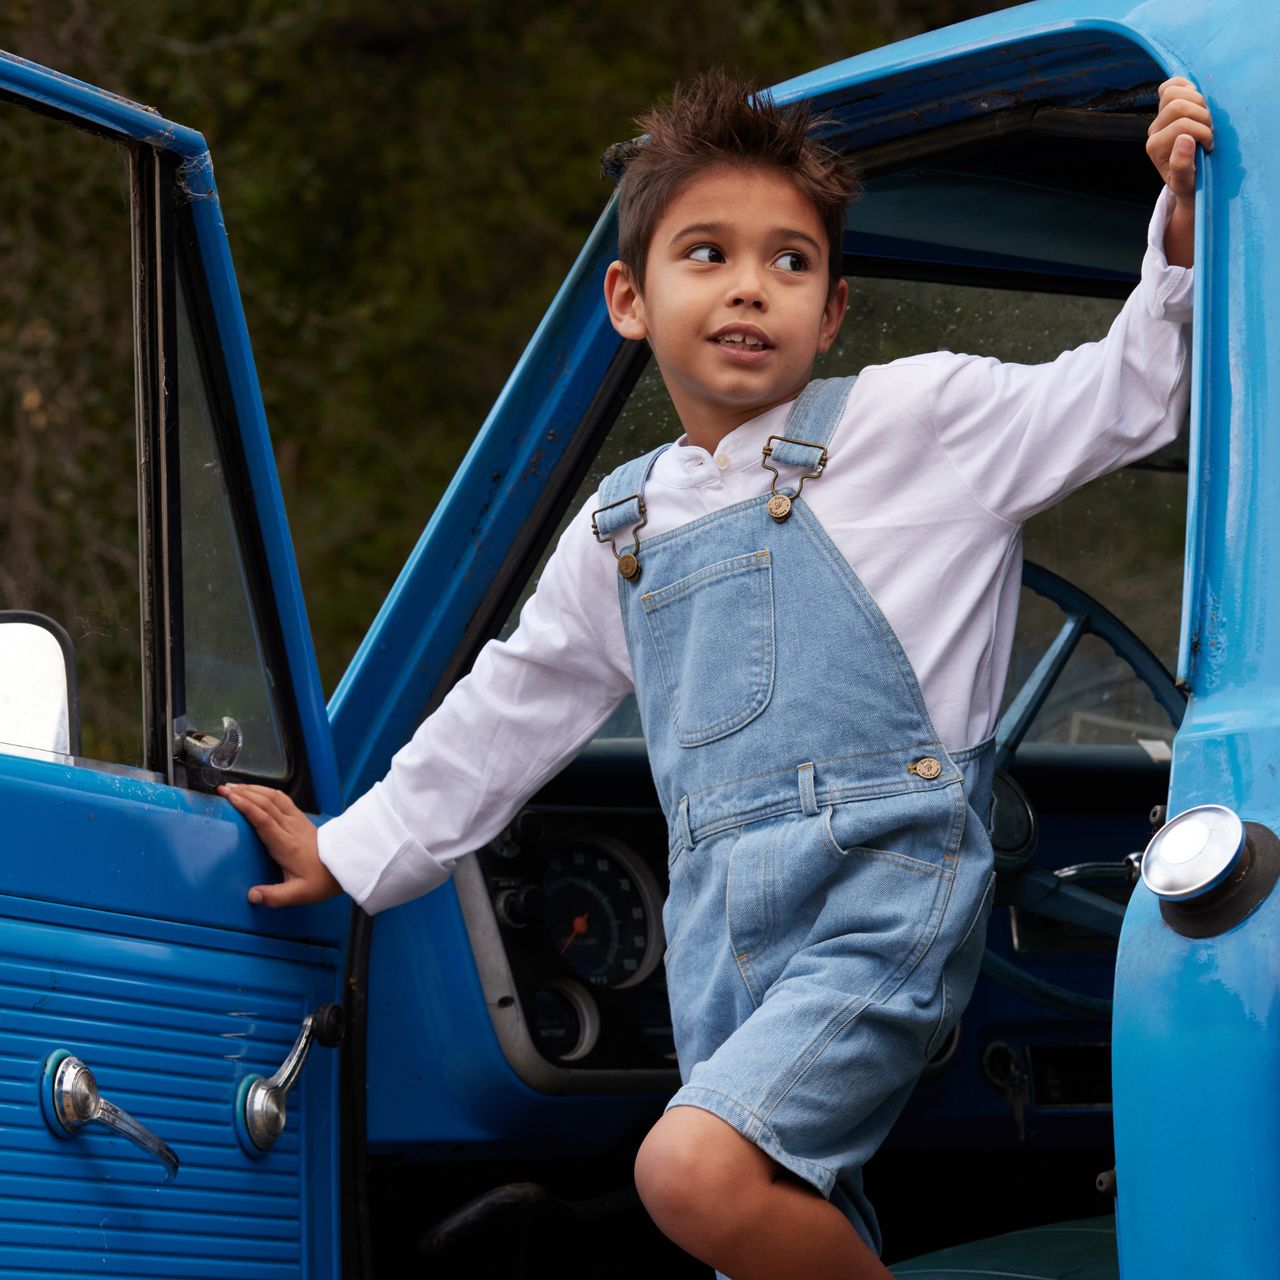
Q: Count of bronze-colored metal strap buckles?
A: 2